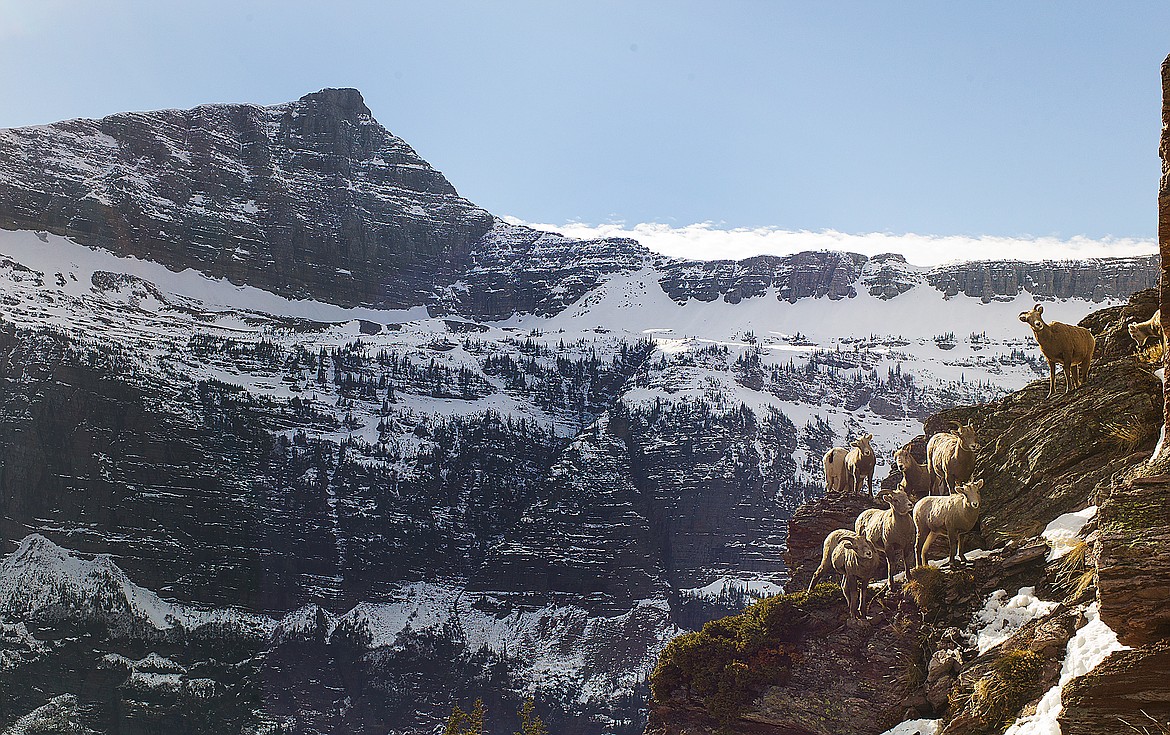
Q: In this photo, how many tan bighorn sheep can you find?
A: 9